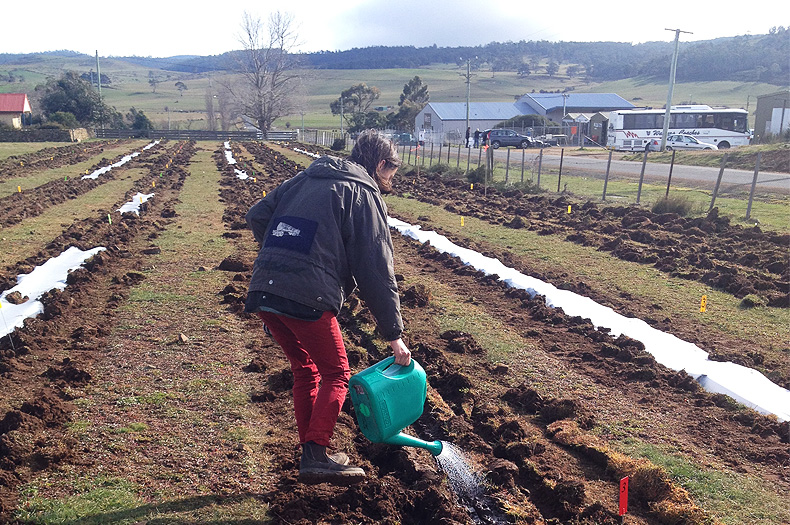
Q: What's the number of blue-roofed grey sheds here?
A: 2